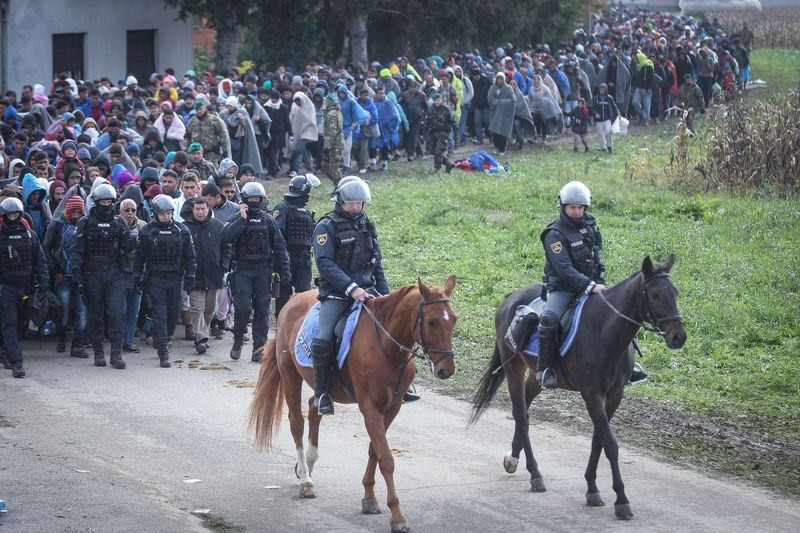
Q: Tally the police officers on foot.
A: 5